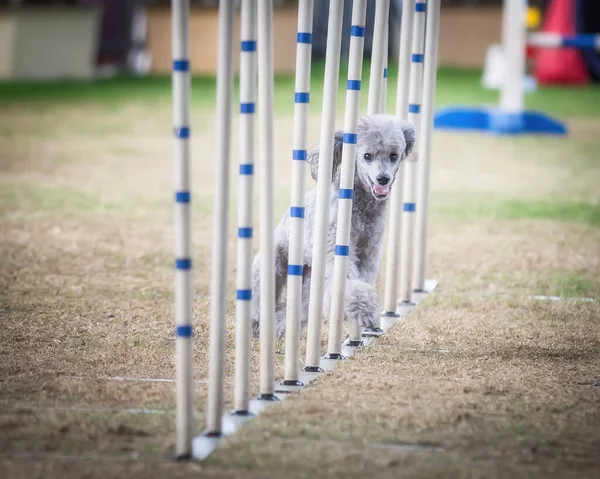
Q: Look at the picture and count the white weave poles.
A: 12